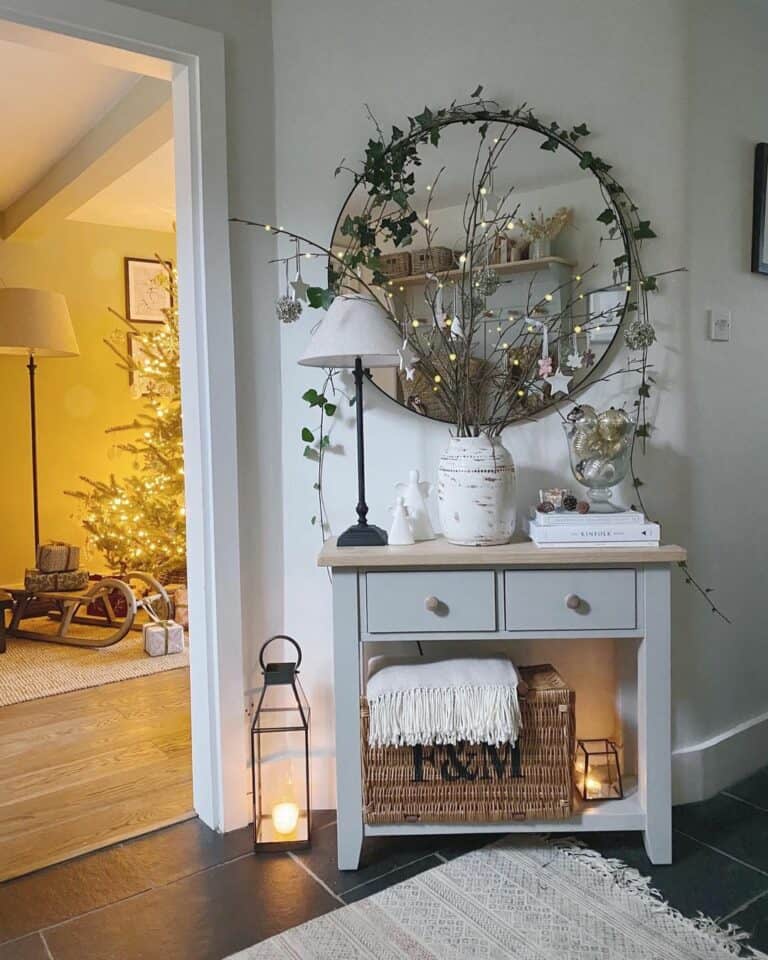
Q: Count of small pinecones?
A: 3